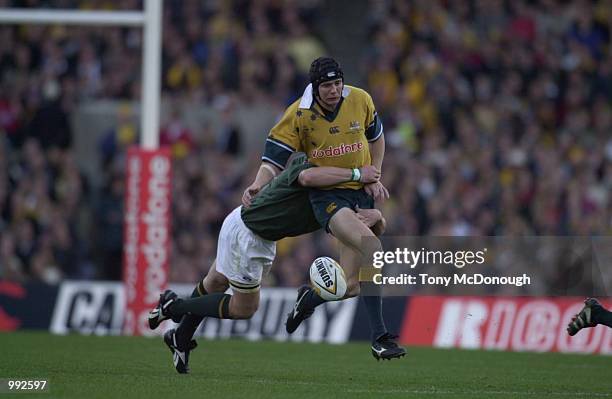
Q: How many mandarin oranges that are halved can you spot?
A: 0